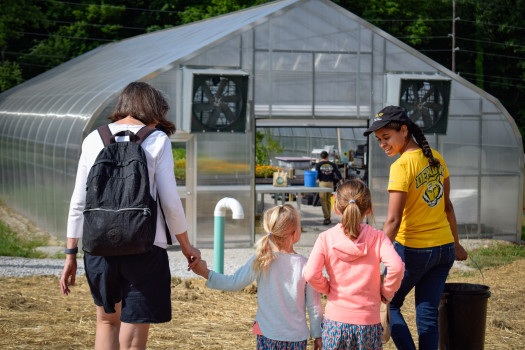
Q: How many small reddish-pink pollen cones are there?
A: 0